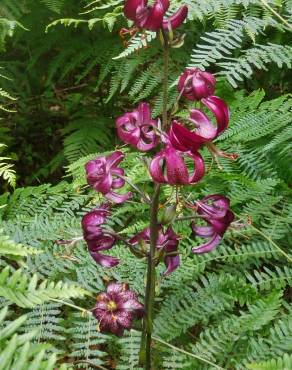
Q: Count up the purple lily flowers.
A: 10